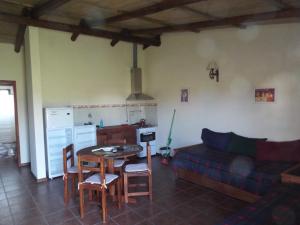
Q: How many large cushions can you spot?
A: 3